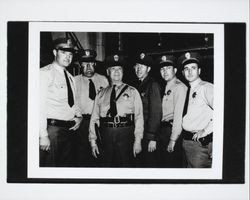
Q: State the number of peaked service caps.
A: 6